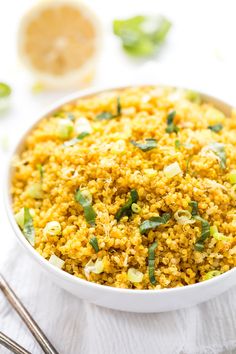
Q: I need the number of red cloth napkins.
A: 0